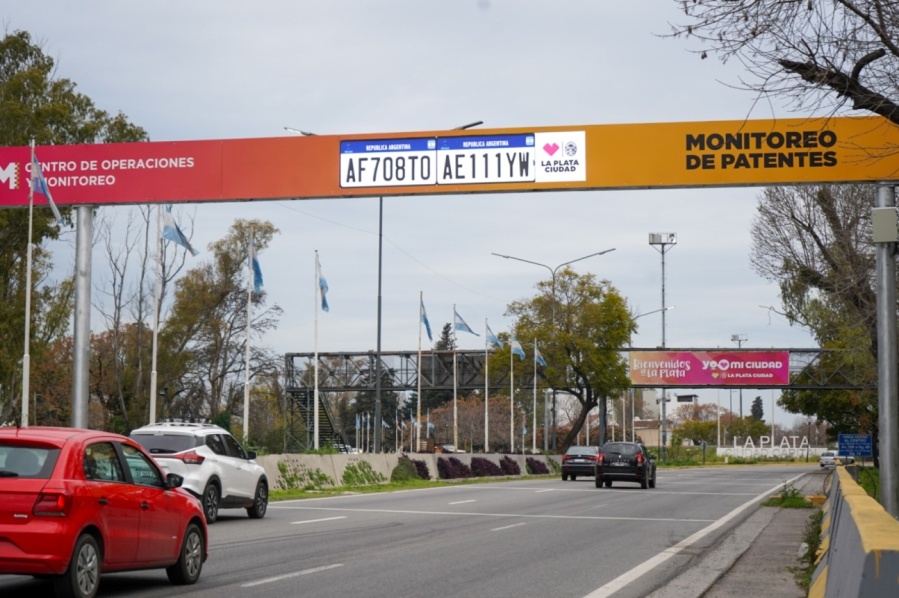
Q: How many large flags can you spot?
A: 9